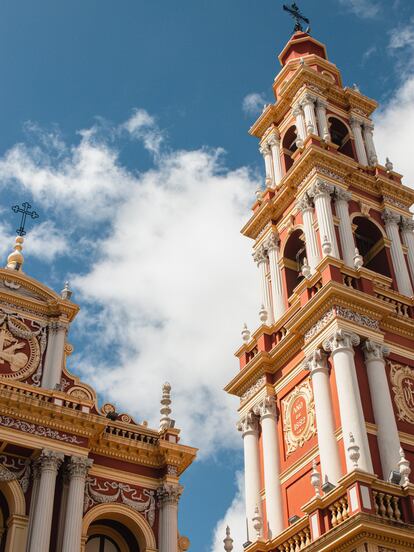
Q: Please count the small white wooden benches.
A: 0